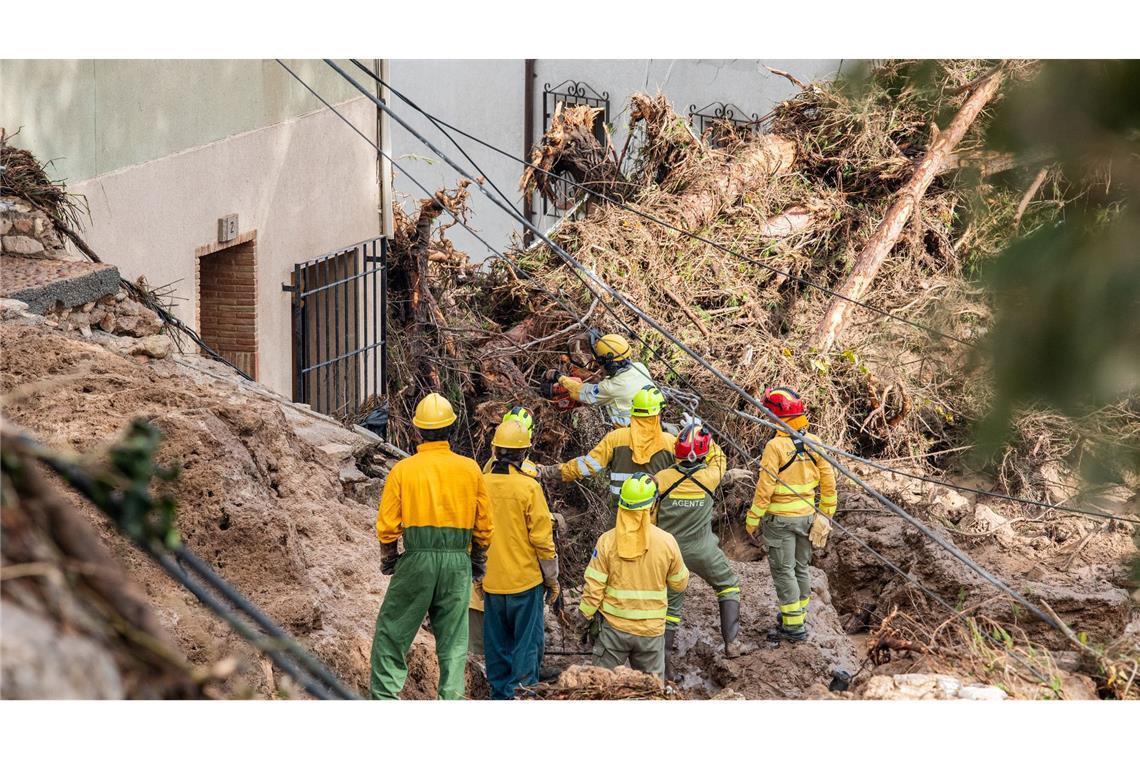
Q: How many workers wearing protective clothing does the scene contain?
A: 8